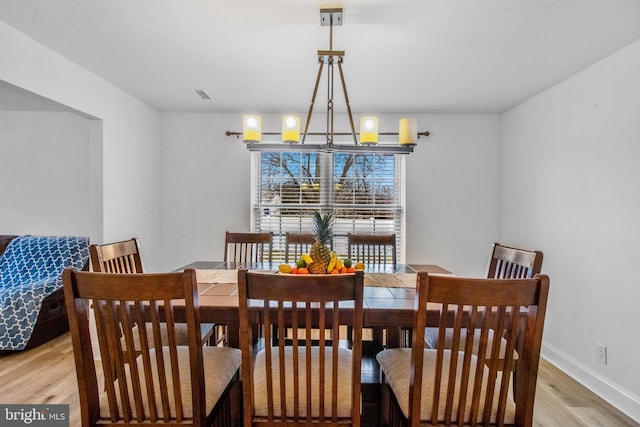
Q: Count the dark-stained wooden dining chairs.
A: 8